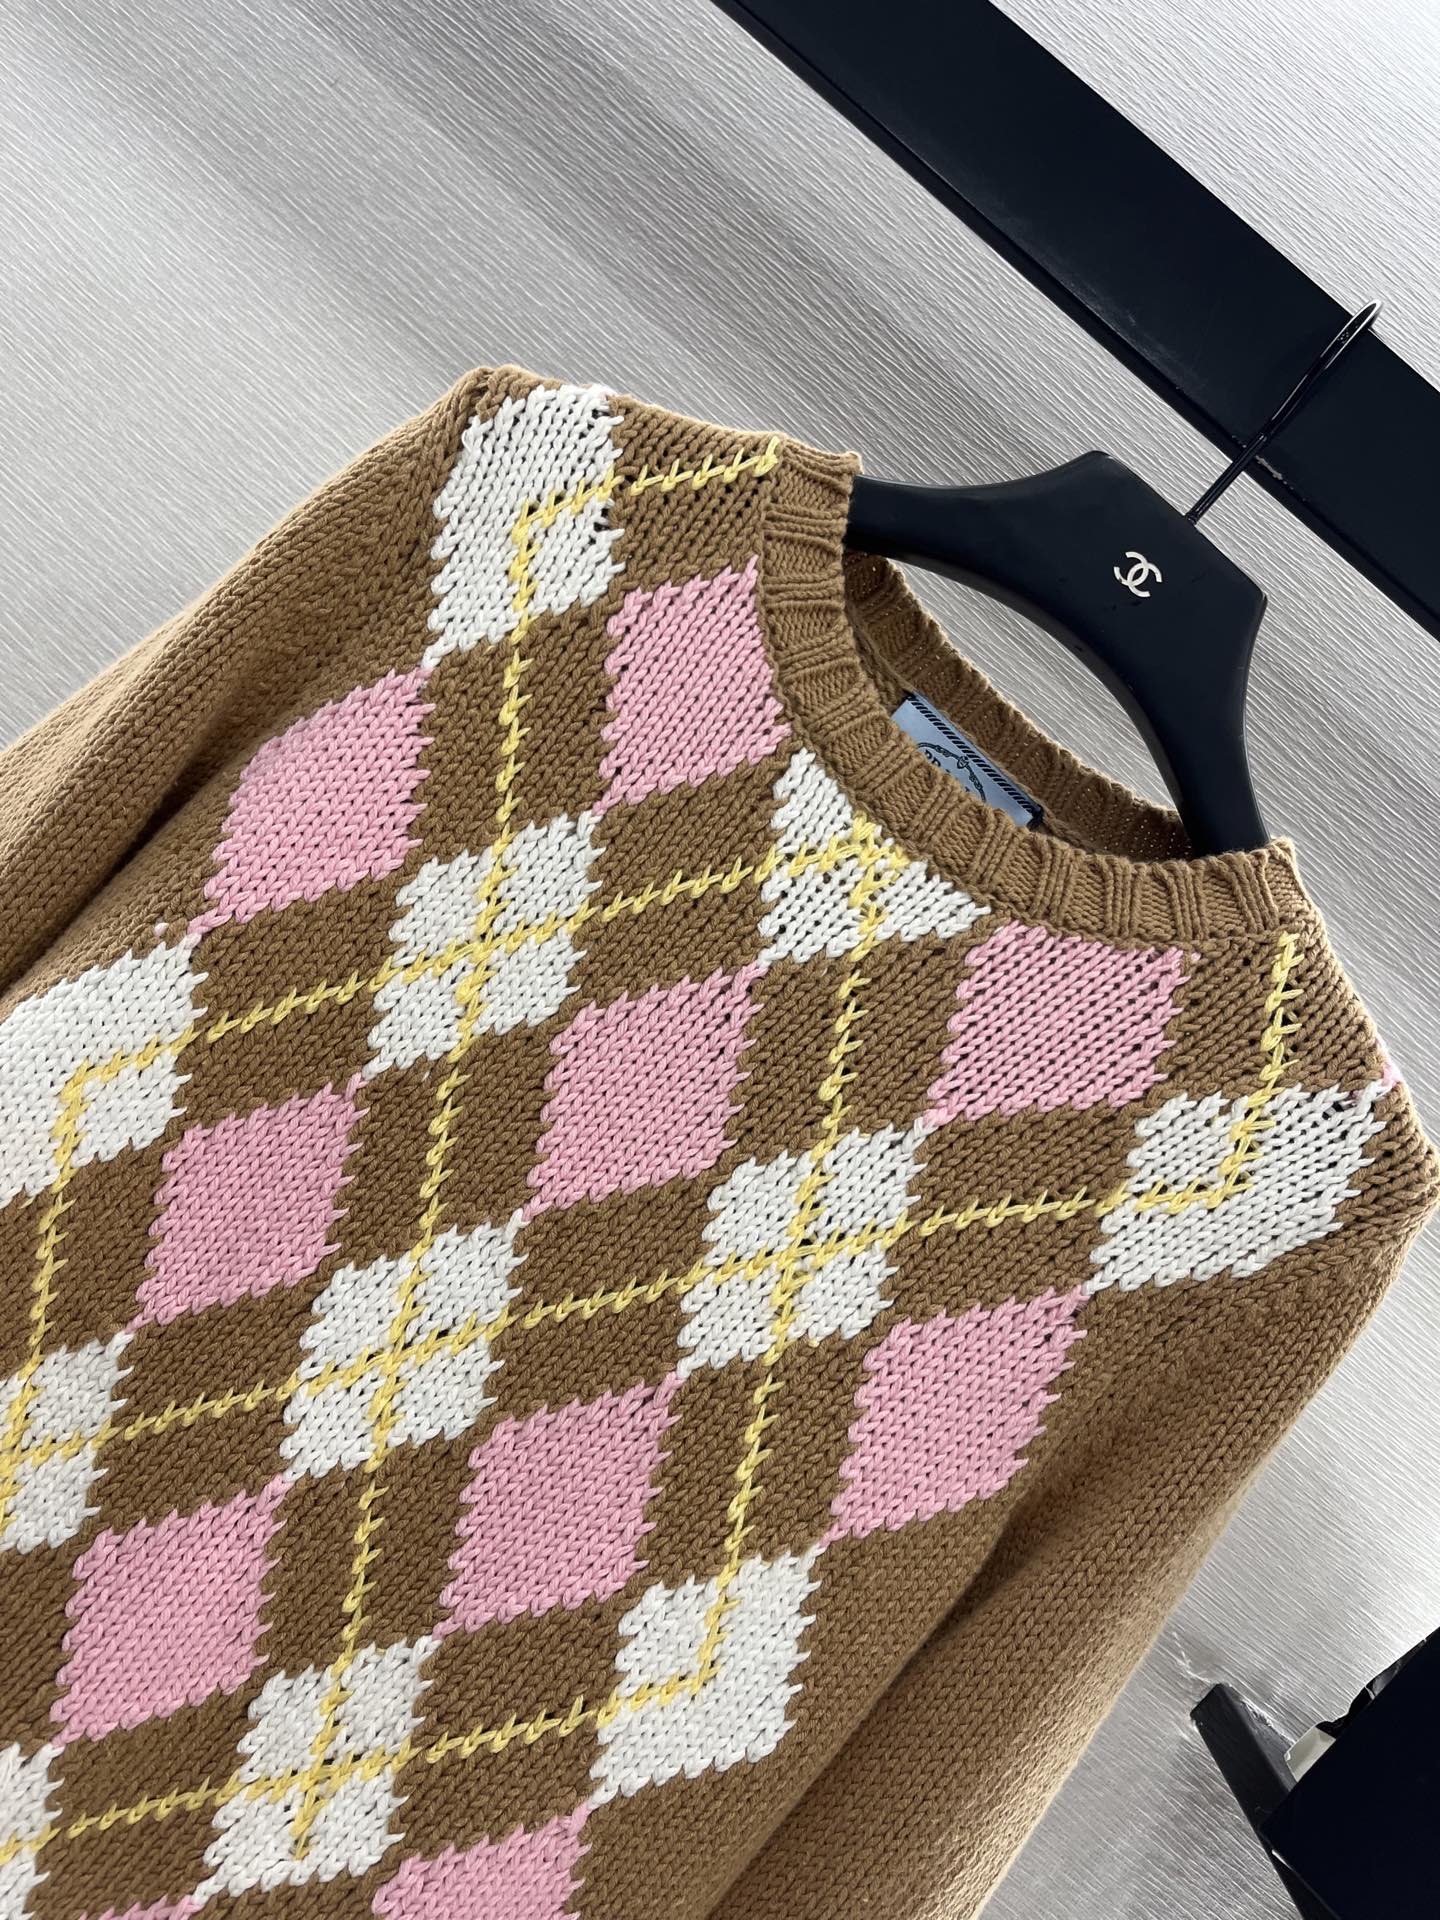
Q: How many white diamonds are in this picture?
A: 11